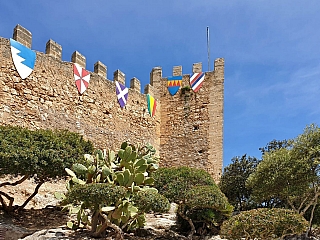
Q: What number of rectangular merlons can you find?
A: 11